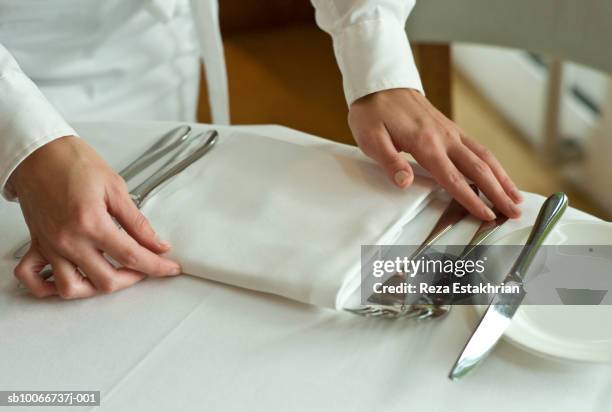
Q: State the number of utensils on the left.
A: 2